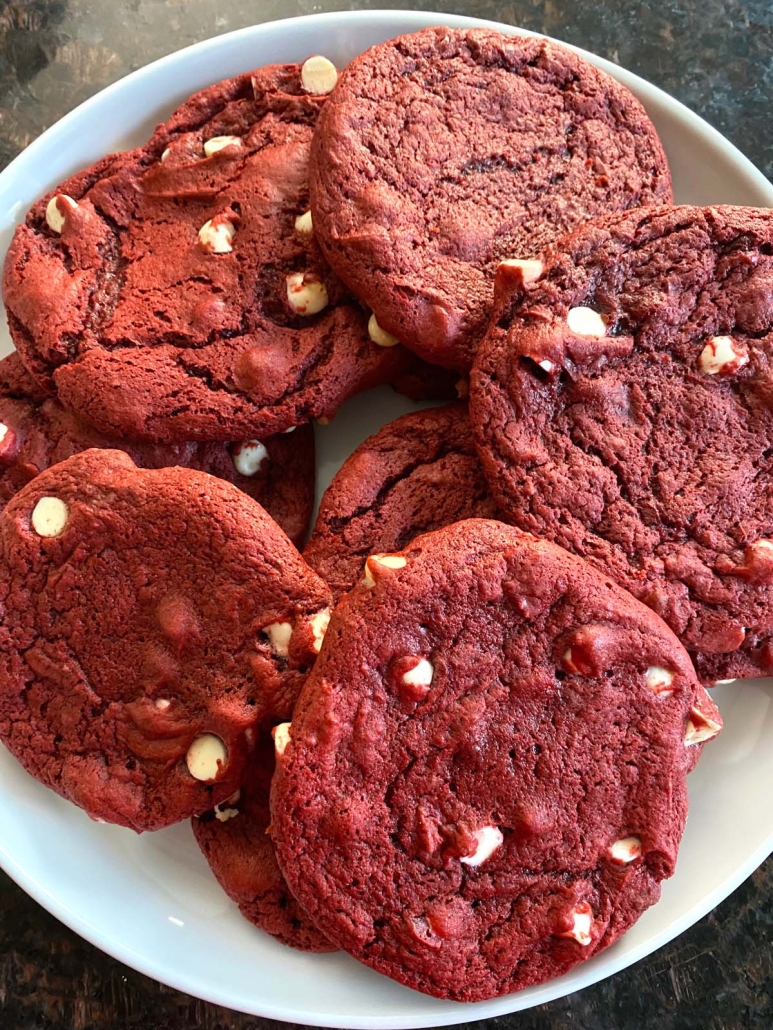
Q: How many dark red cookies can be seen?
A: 8